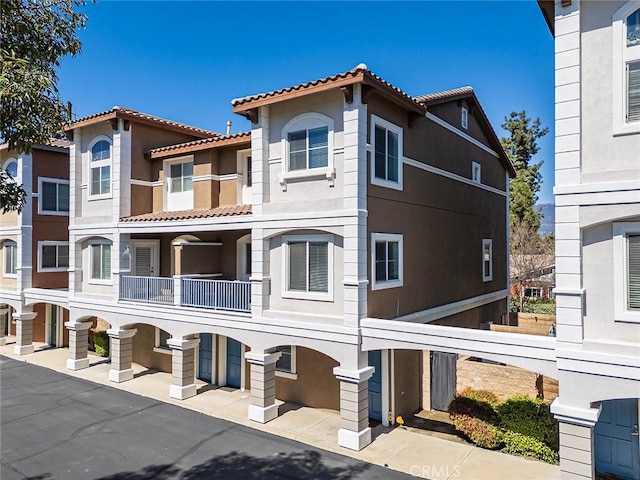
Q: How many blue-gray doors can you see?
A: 4